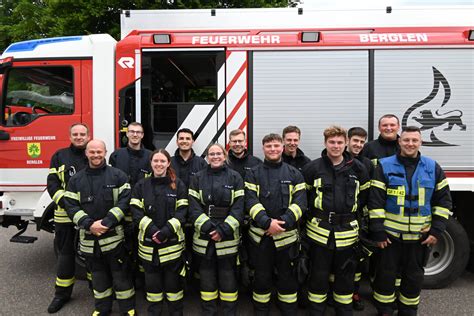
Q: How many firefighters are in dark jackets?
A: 13